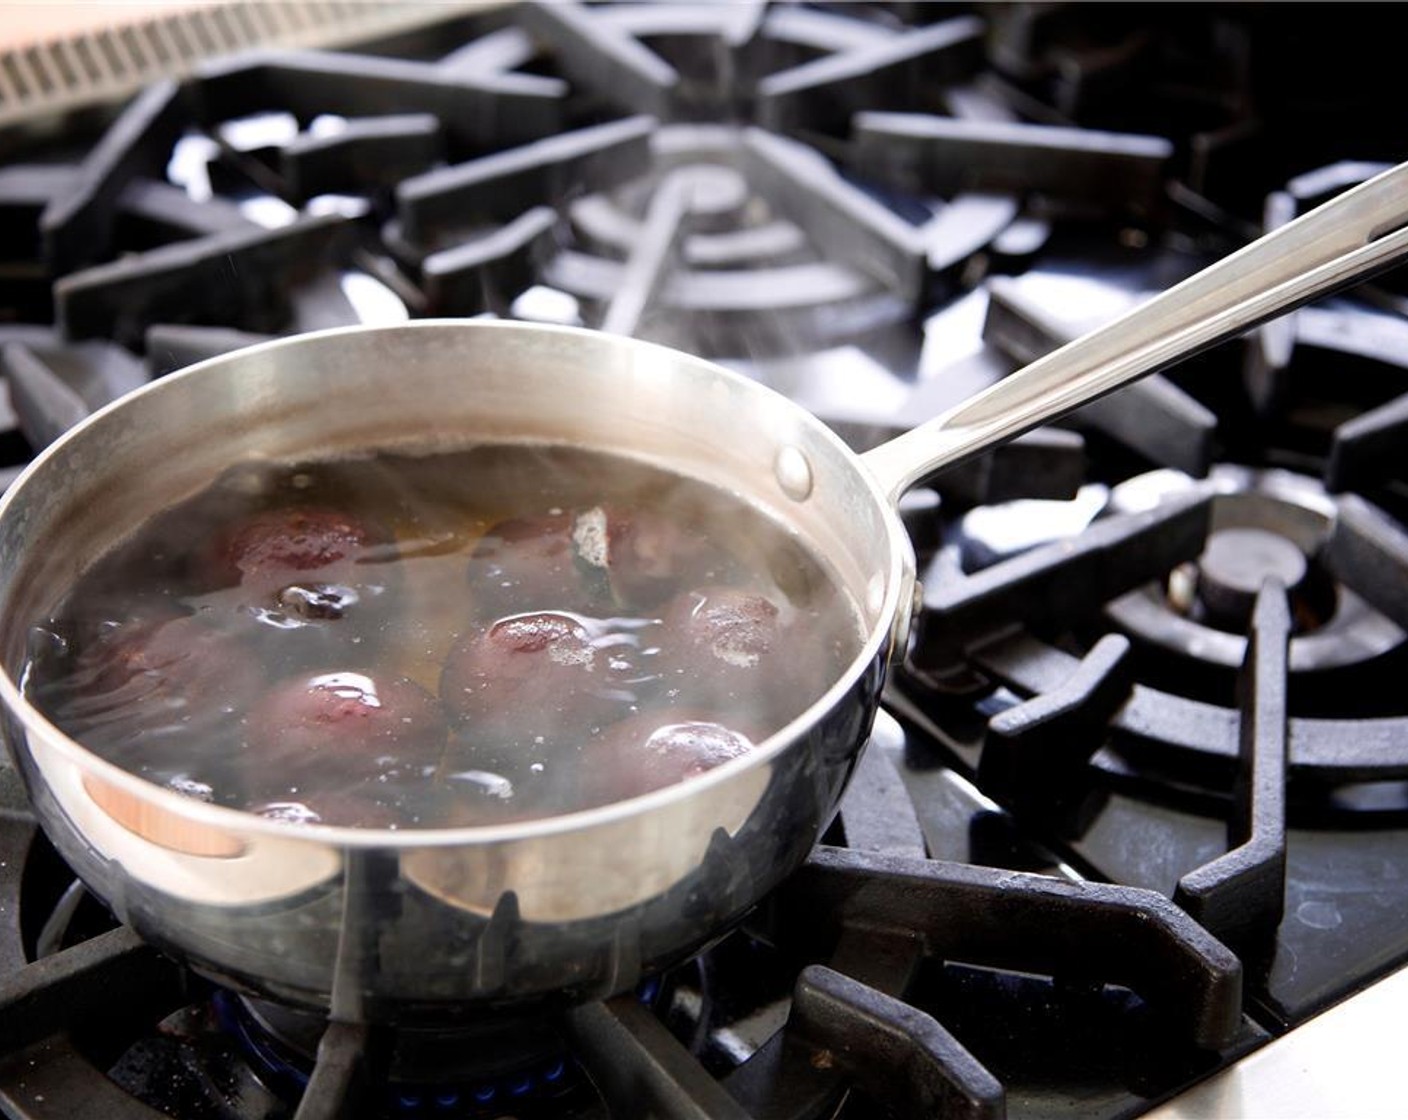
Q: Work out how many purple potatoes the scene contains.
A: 8